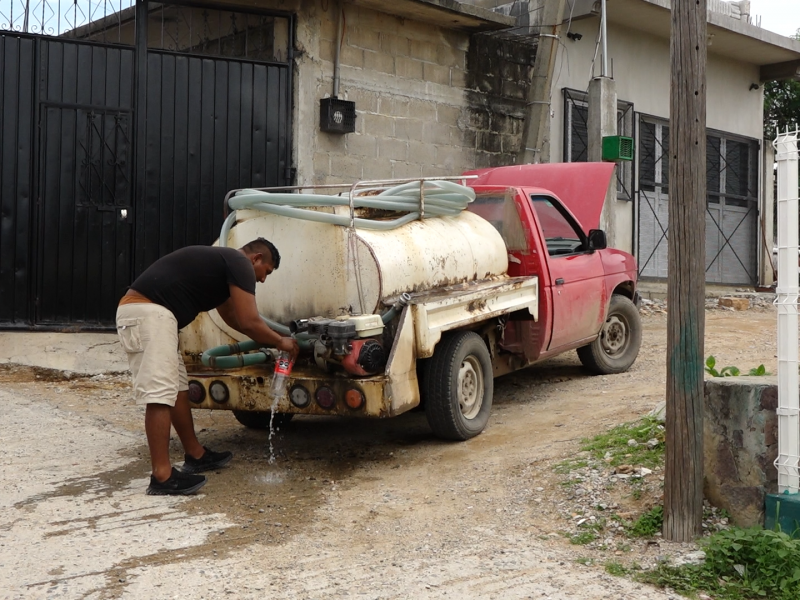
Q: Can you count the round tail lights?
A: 5